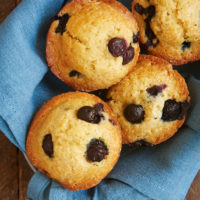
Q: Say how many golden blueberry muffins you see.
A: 4